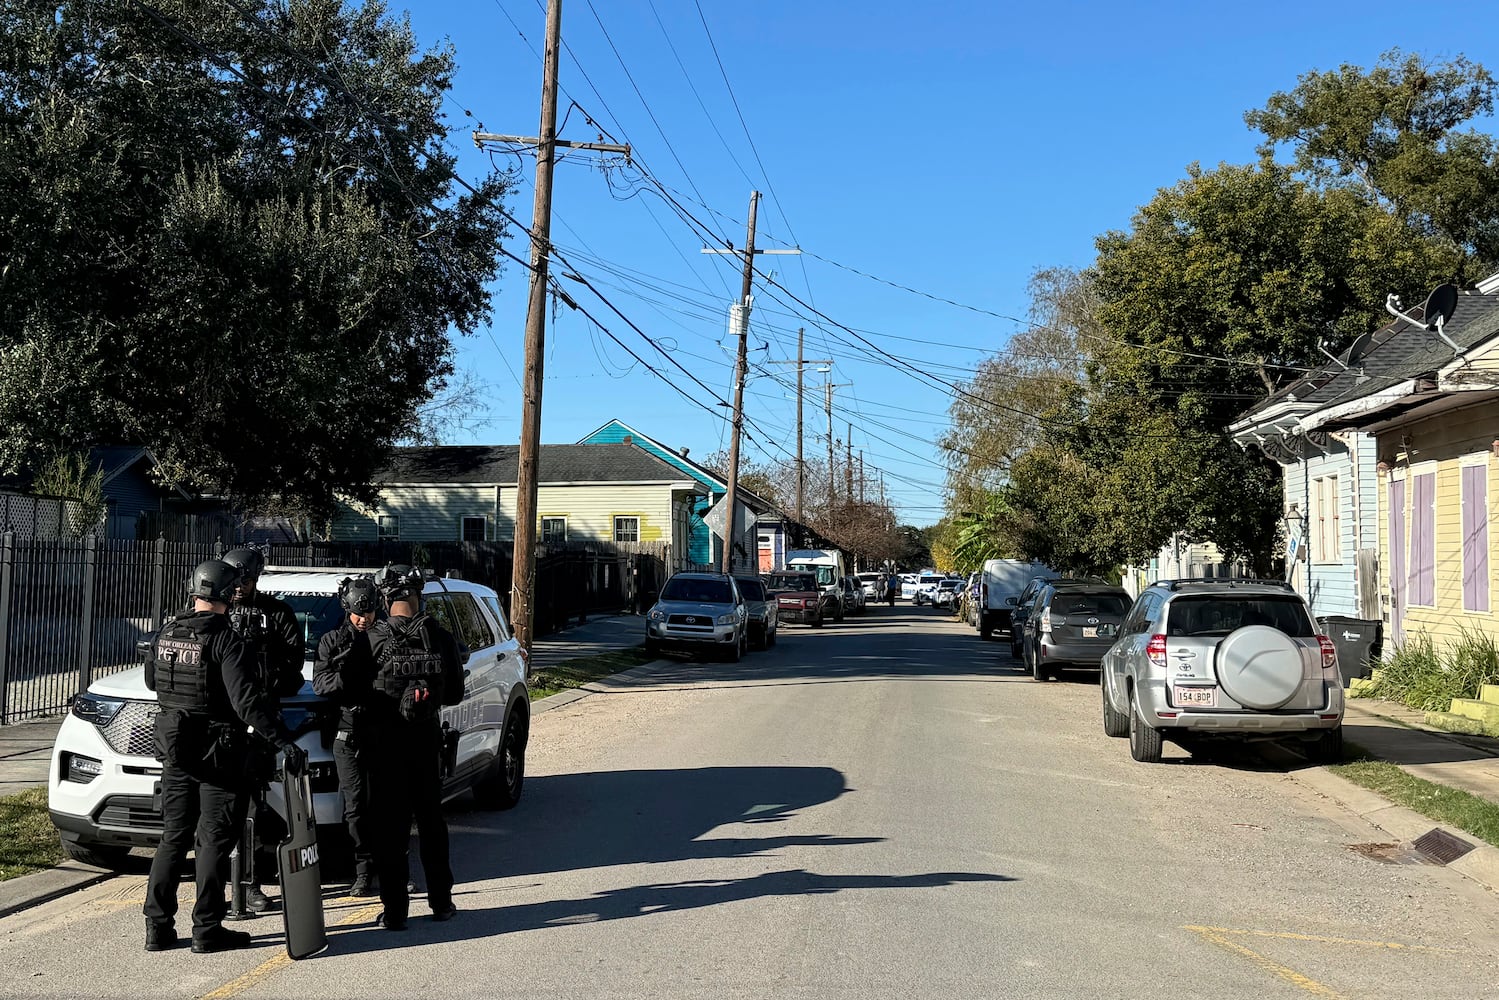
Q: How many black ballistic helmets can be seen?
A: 4